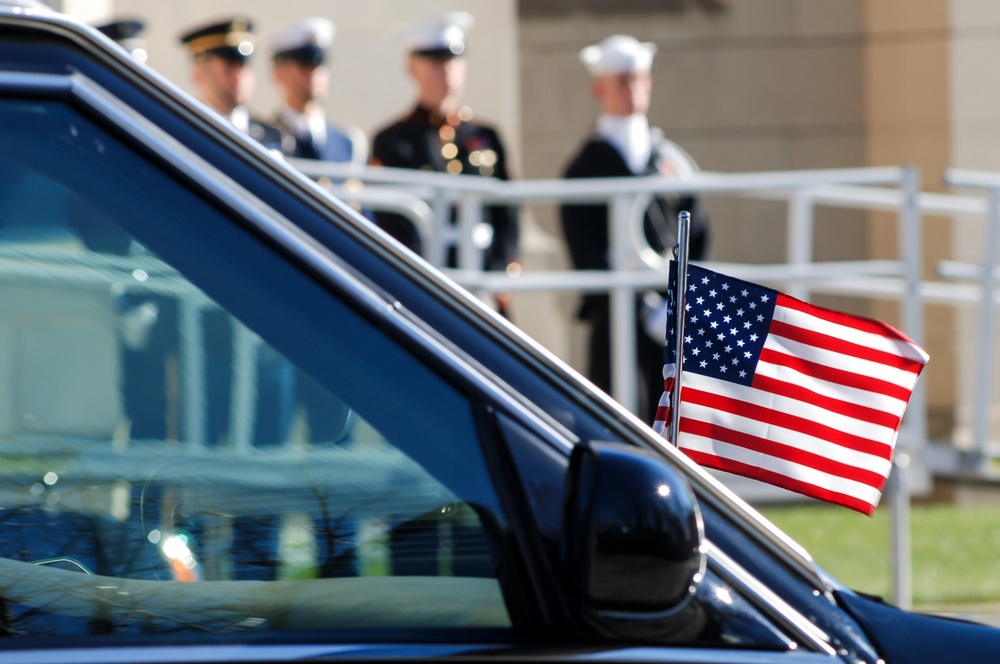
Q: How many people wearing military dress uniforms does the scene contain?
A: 5